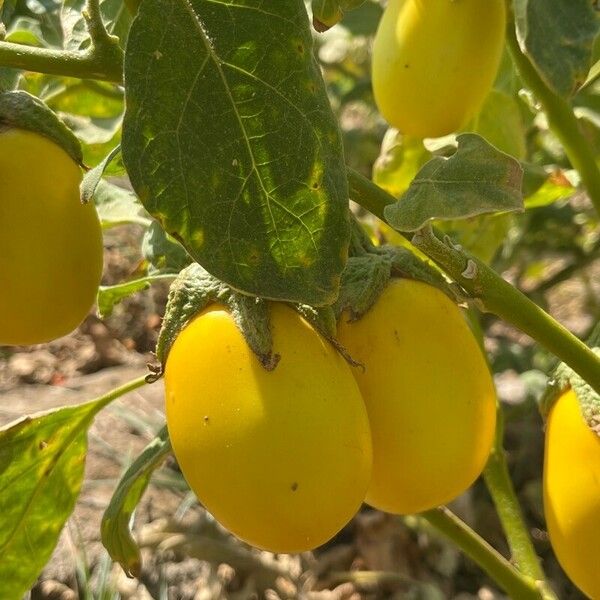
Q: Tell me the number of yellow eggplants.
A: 5